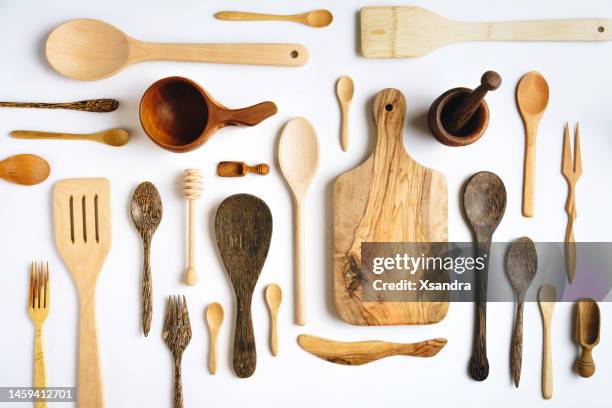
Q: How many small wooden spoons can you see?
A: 6